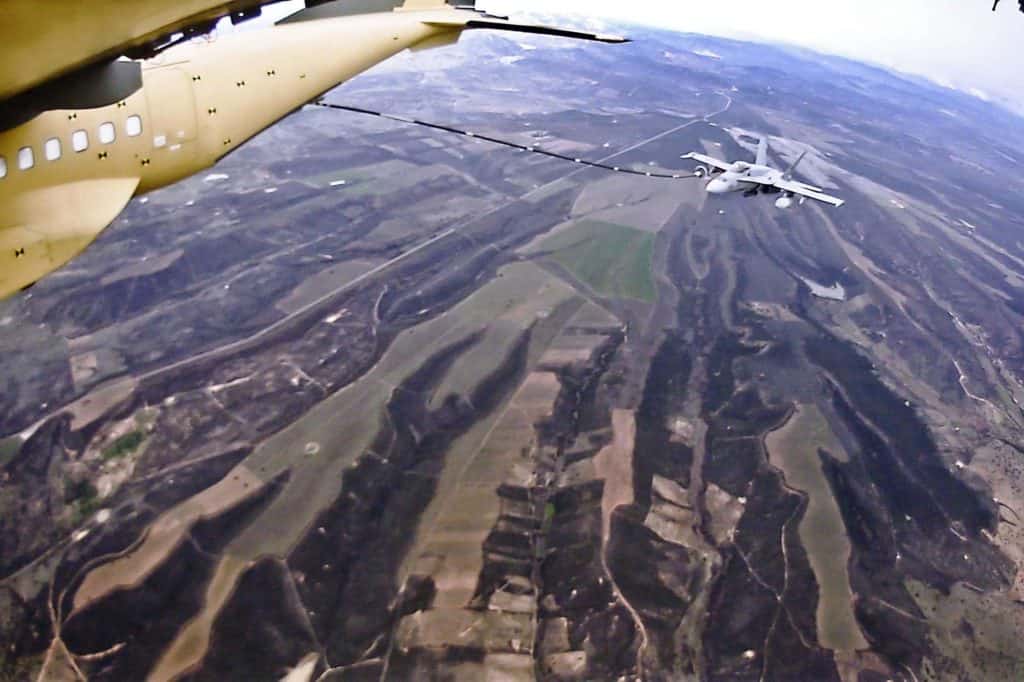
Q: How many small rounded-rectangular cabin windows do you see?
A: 6